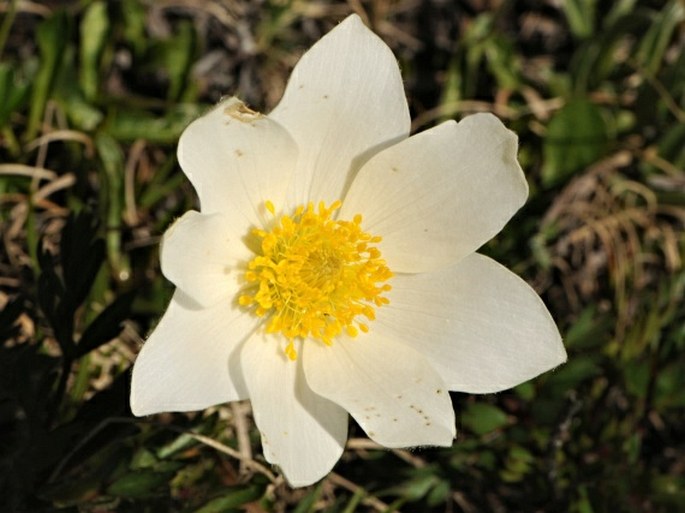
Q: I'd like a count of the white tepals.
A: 8